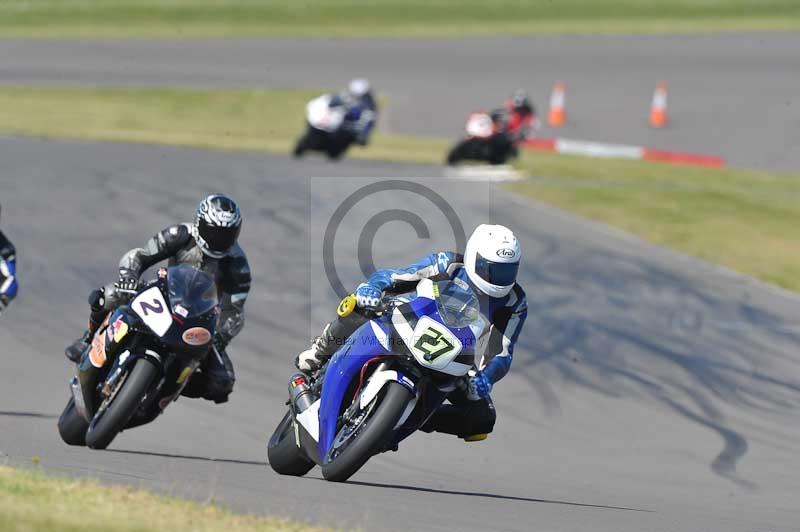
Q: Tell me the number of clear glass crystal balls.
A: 0